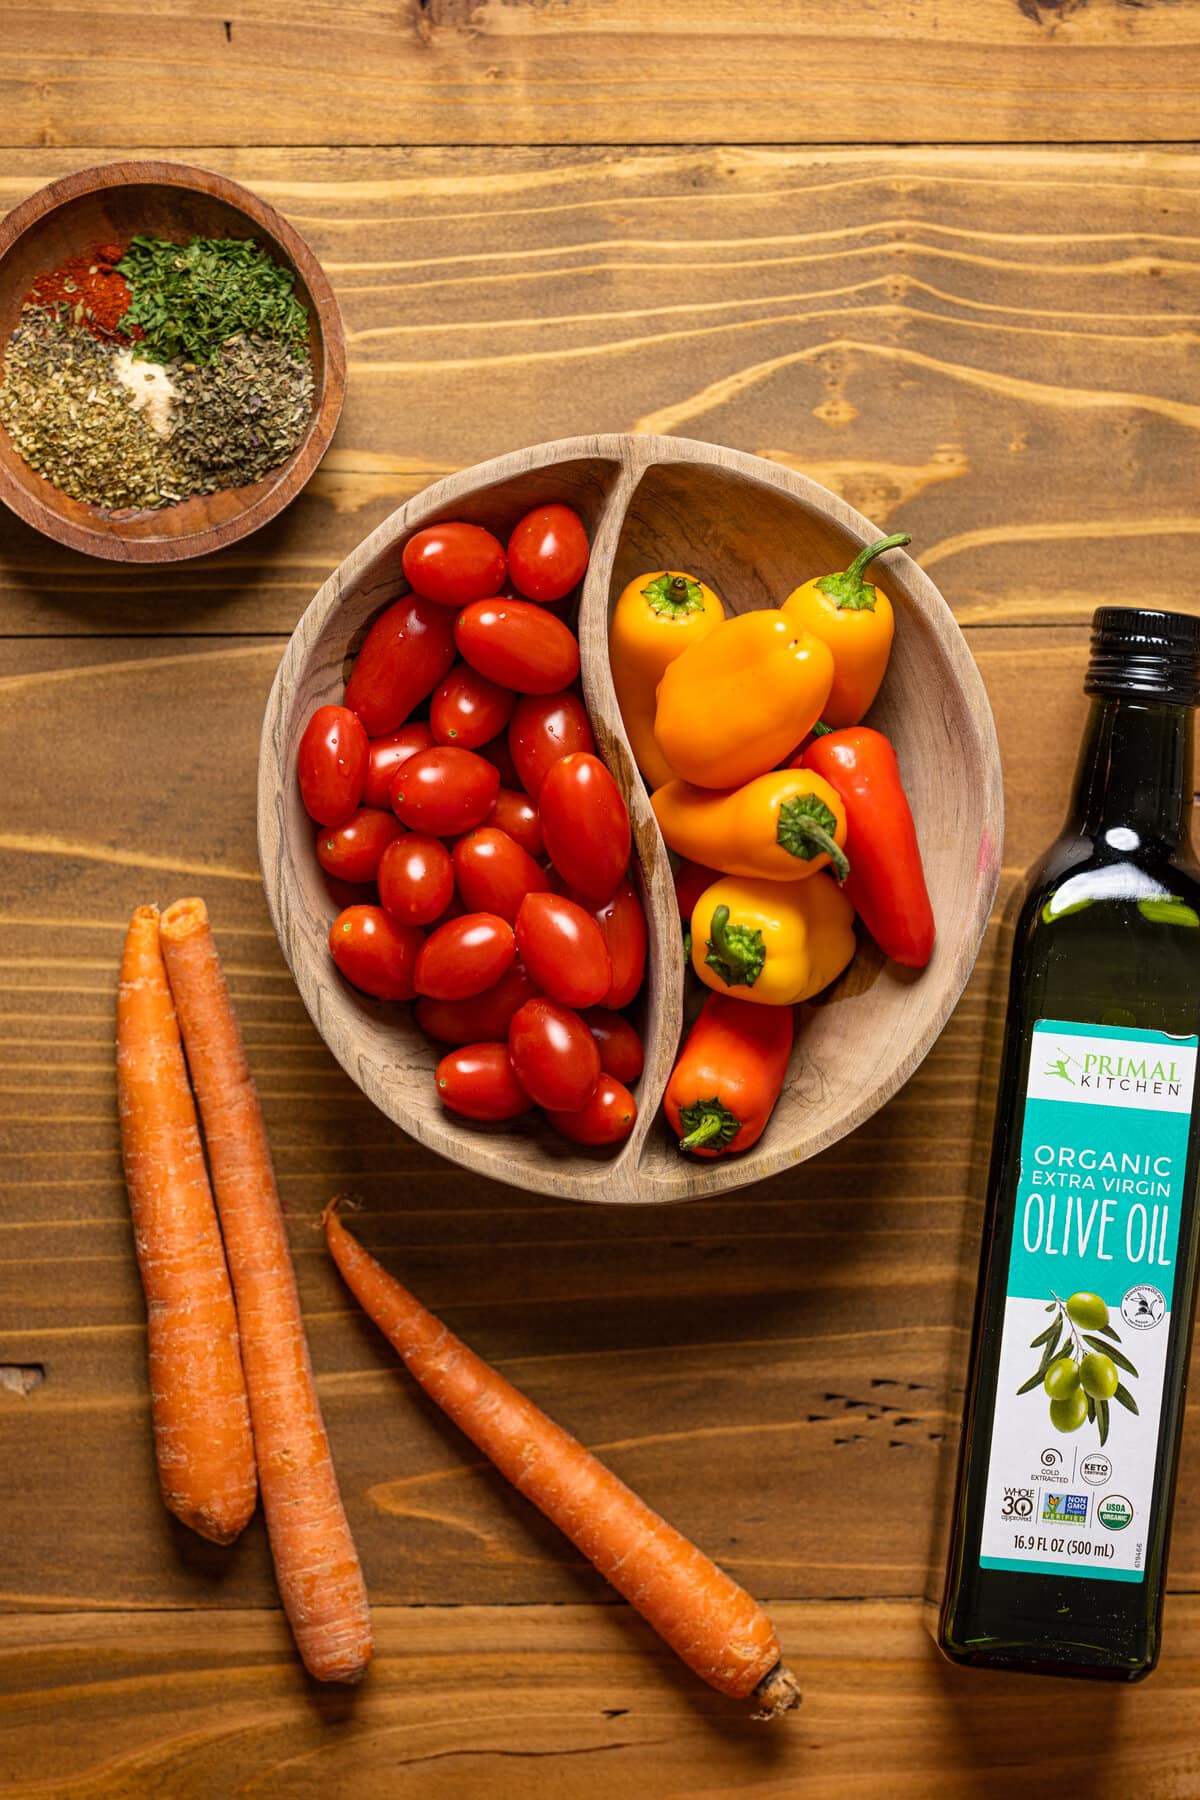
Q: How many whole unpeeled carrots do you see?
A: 3